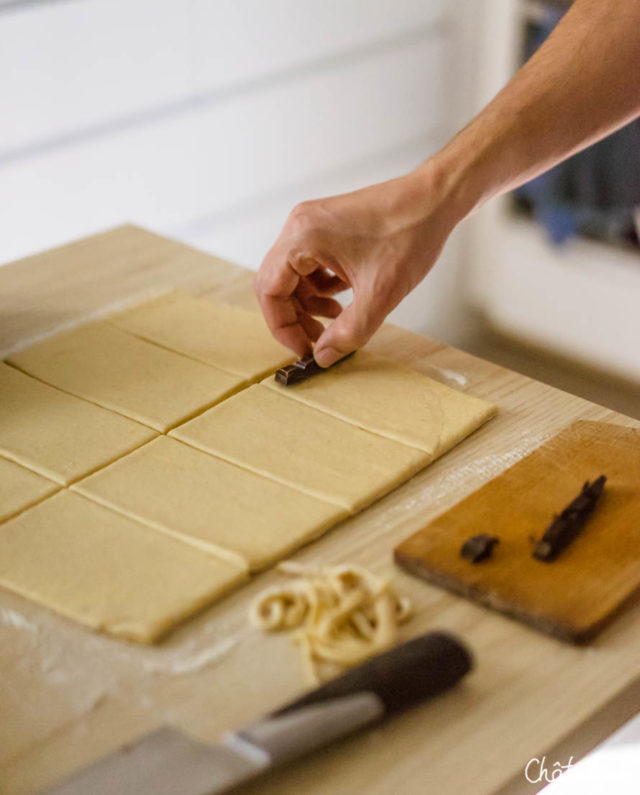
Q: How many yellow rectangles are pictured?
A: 8